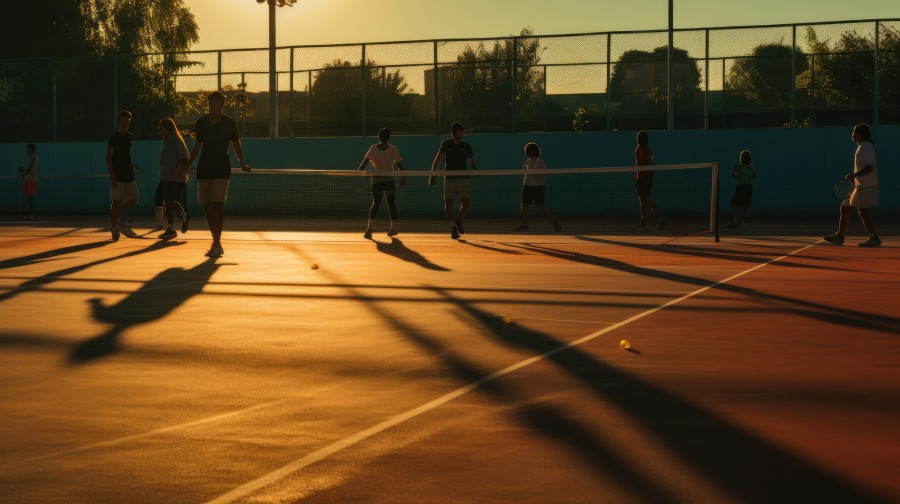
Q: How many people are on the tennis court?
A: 10